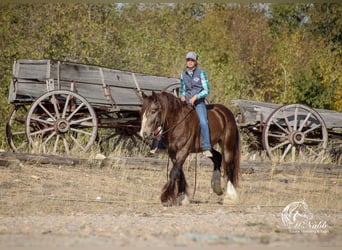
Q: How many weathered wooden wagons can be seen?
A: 2